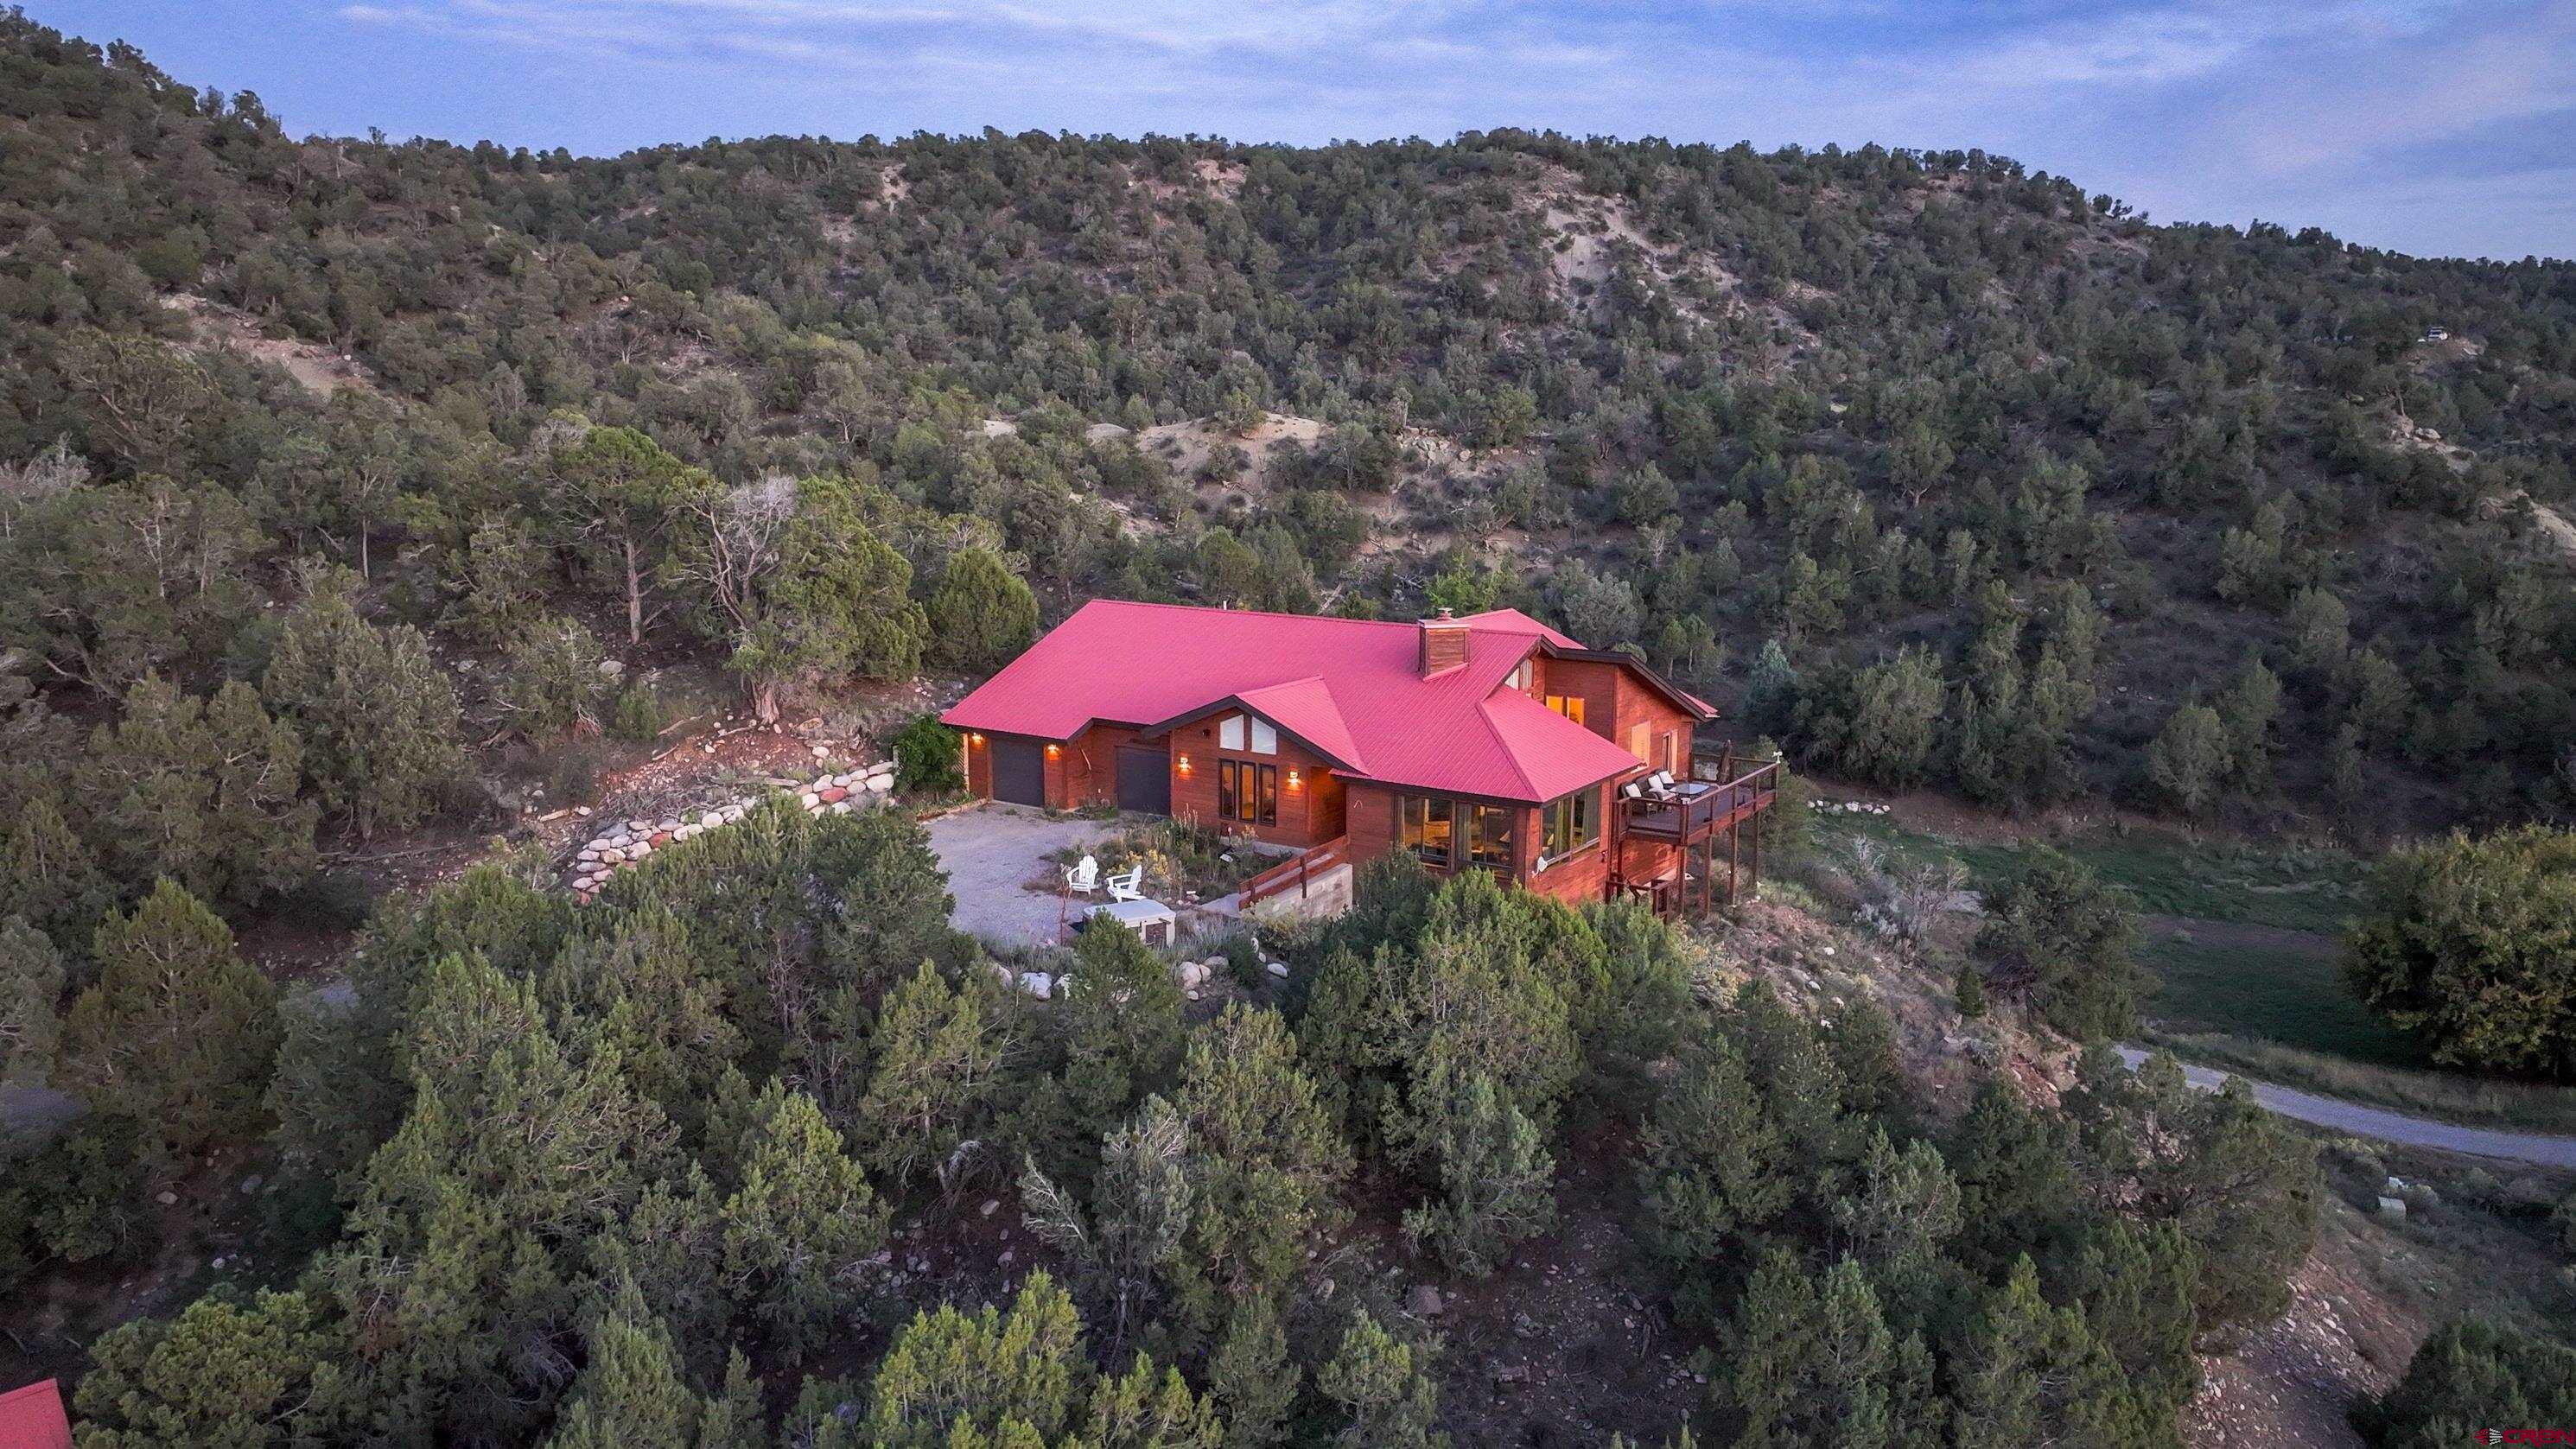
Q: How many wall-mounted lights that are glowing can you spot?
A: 4